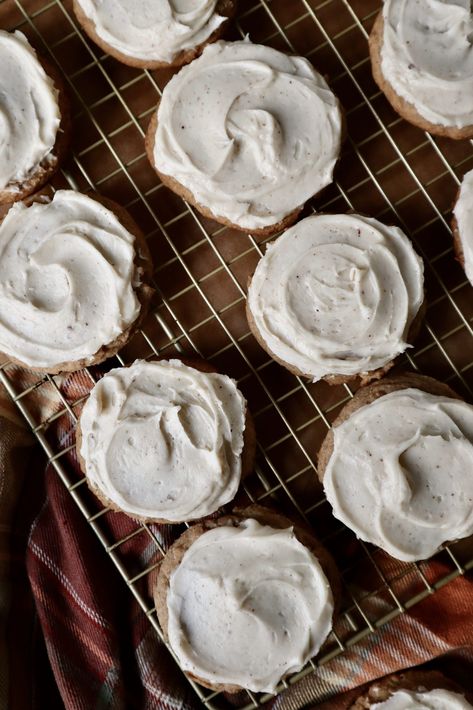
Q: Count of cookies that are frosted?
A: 11